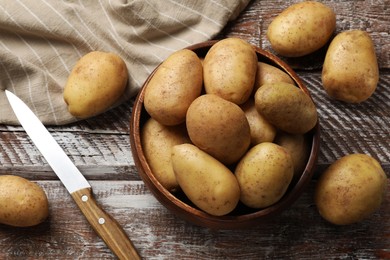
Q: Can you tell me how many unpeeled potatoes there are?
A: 15